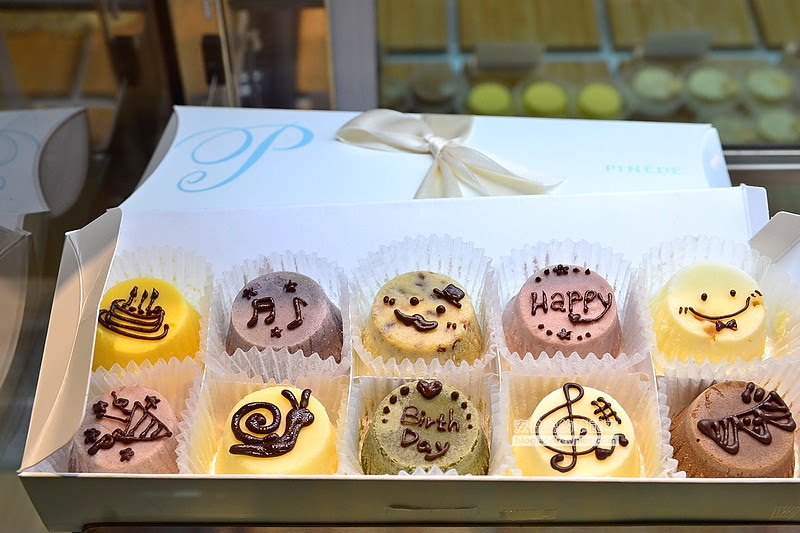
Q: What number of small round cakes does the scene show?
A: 10